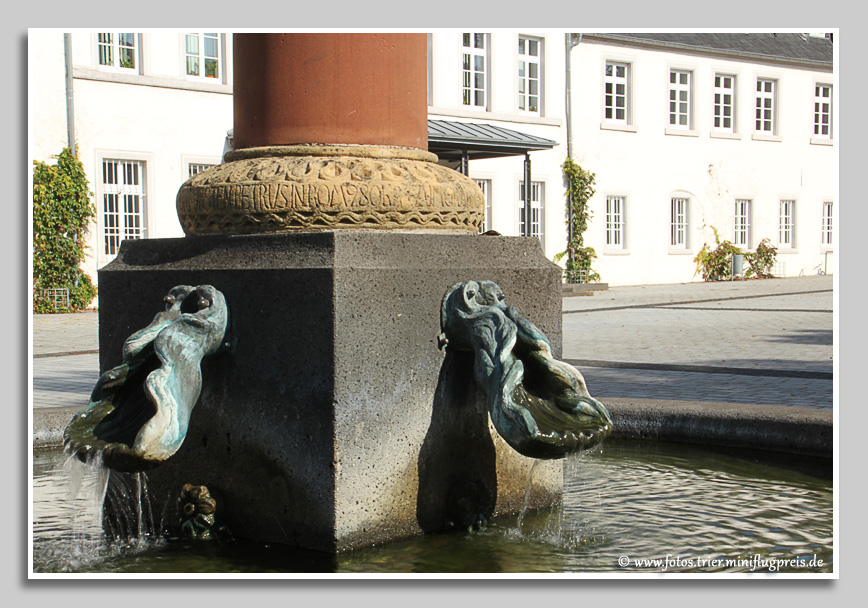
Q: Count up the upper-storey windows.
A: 9